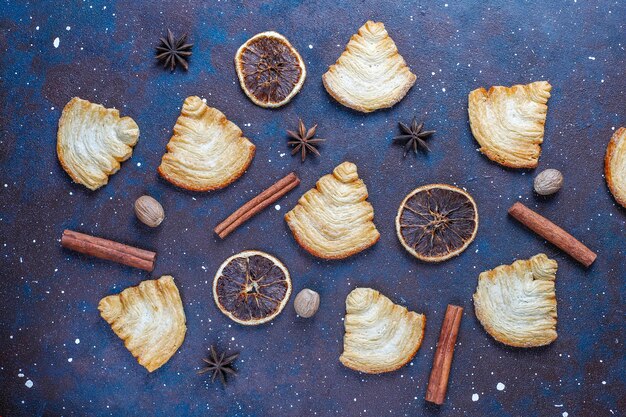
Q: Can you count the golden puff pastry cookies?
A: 9